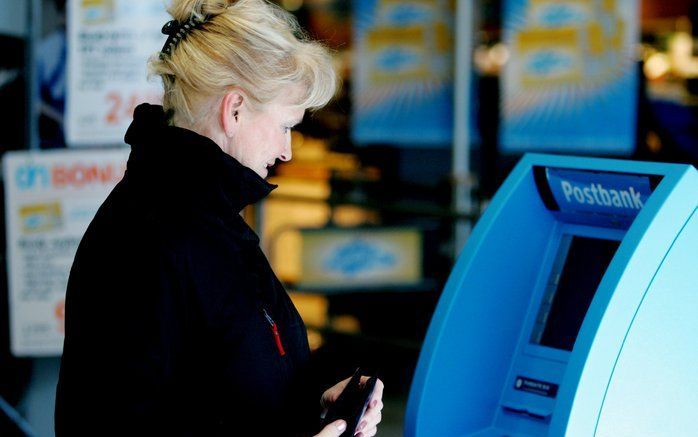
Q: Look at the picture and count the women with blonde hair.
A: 1